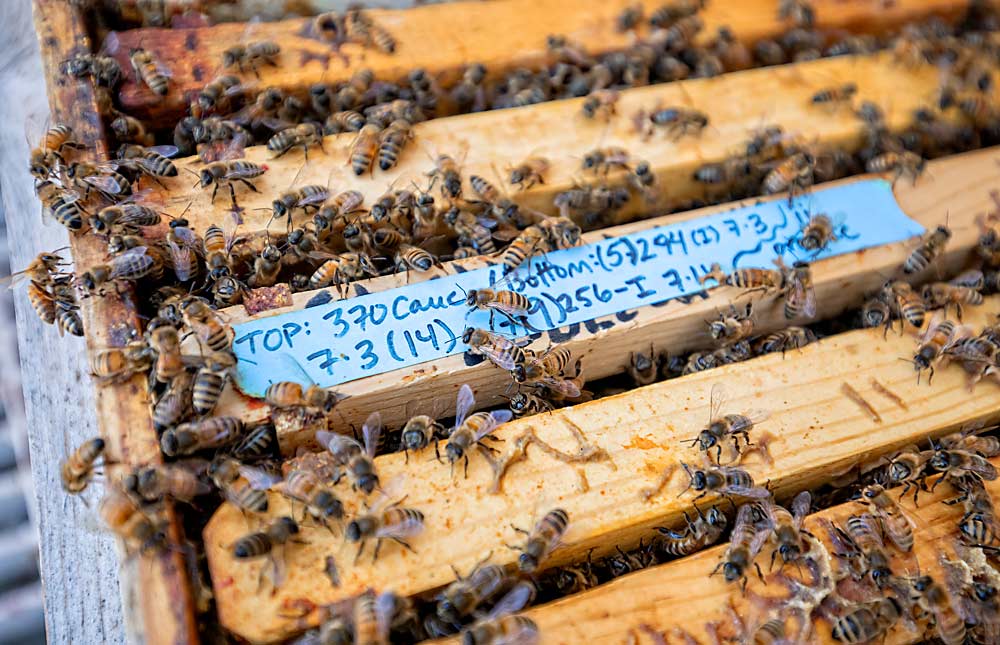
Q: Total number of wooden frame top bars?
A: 5